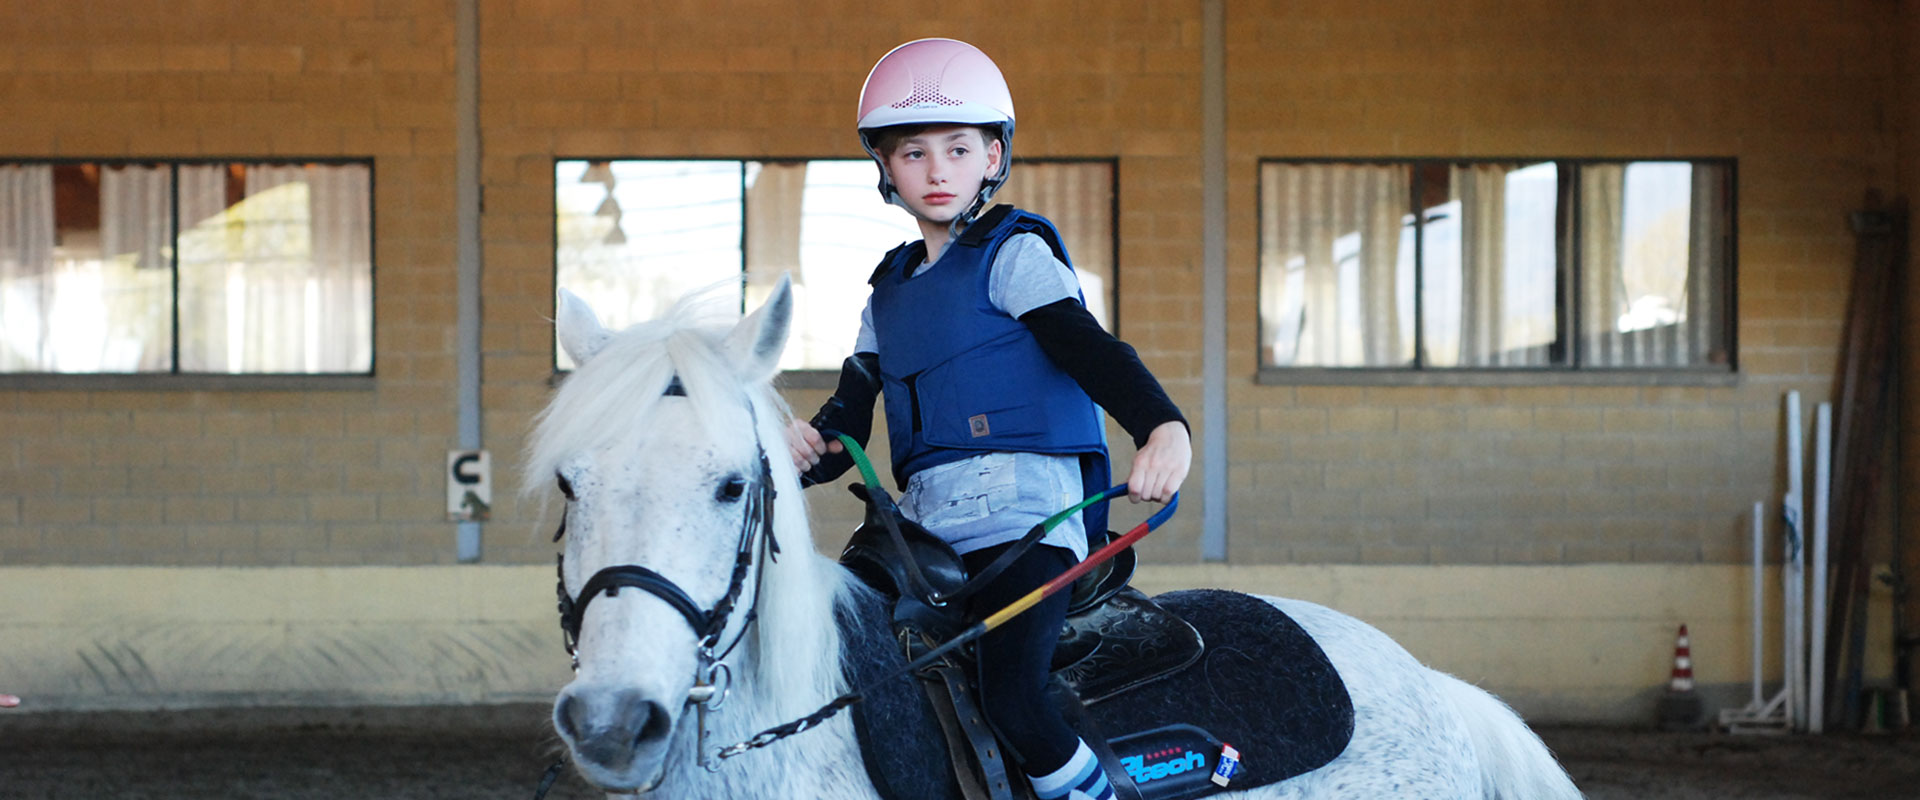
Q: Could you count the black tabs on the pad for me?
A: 2